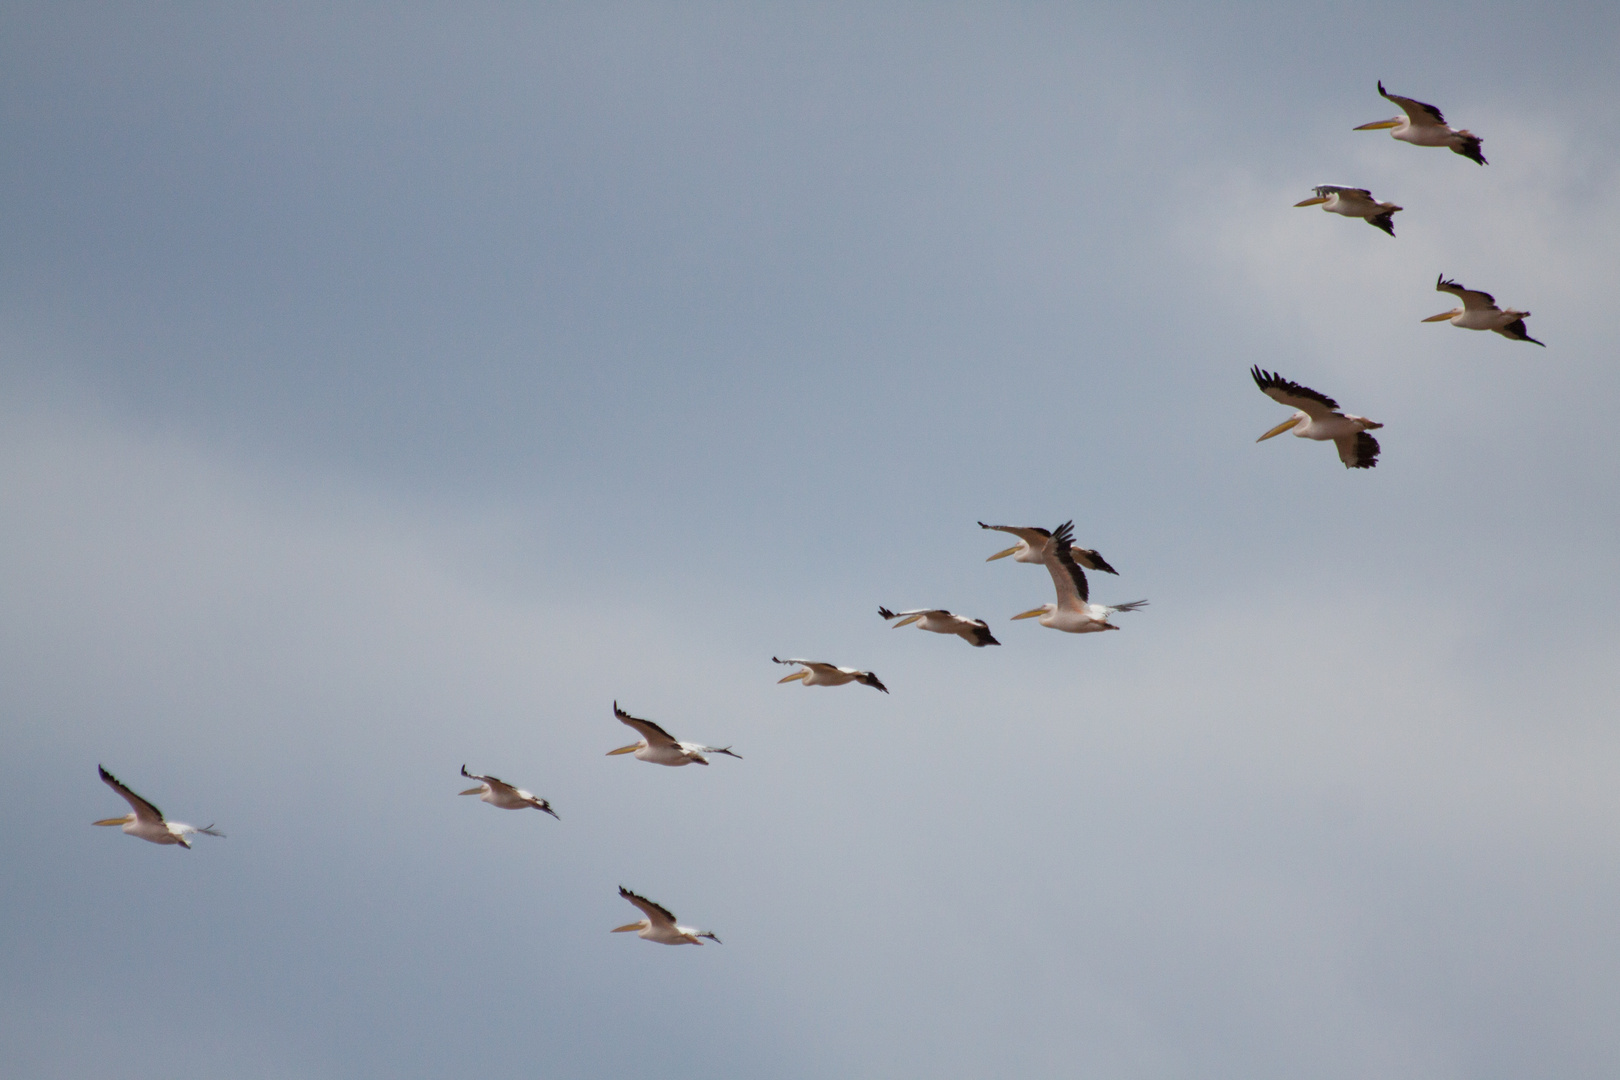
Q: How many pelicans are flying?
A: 12